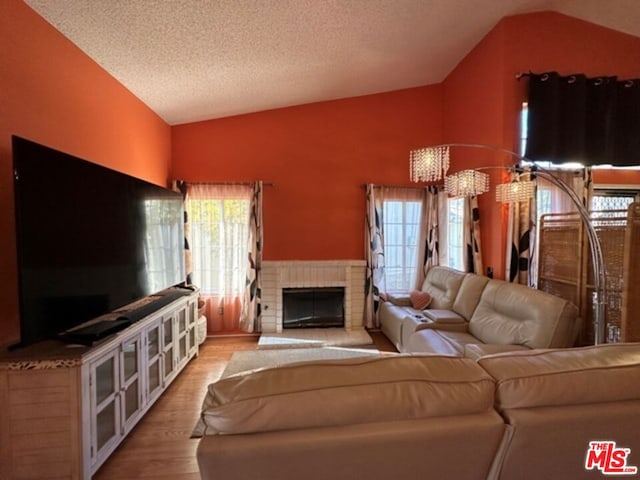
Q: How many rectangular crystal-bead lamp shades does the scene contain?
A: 3